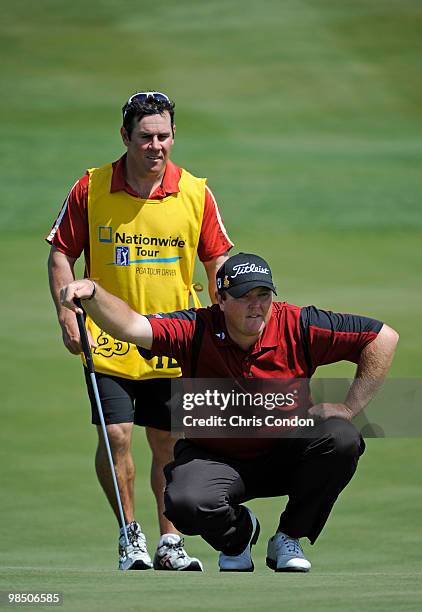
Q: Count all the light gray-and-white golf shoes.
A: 2